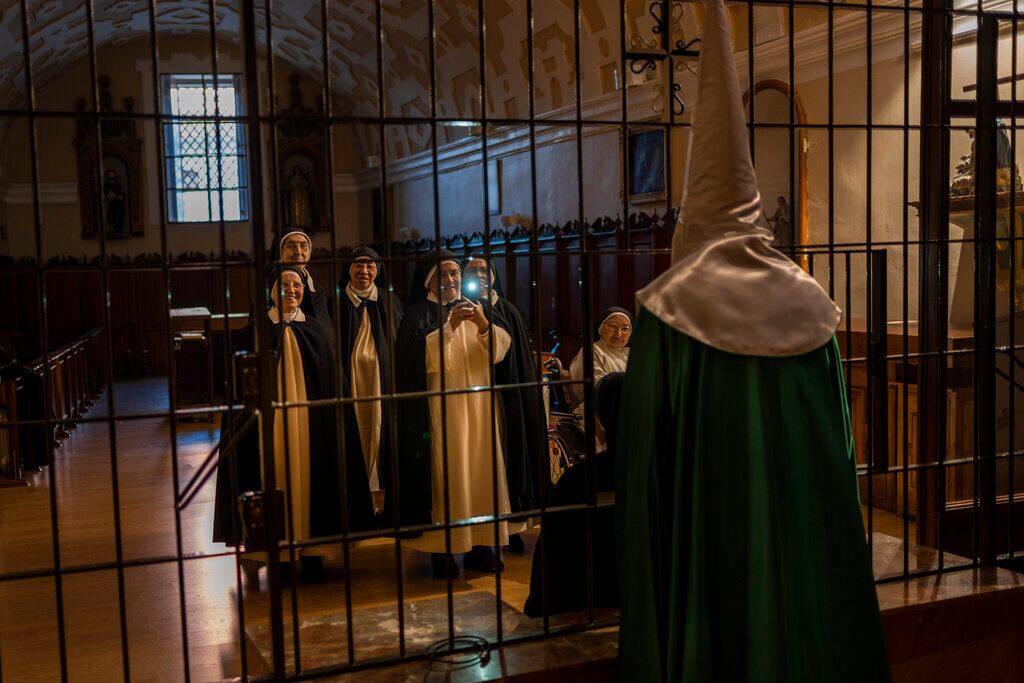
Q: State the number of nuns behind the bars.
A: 6